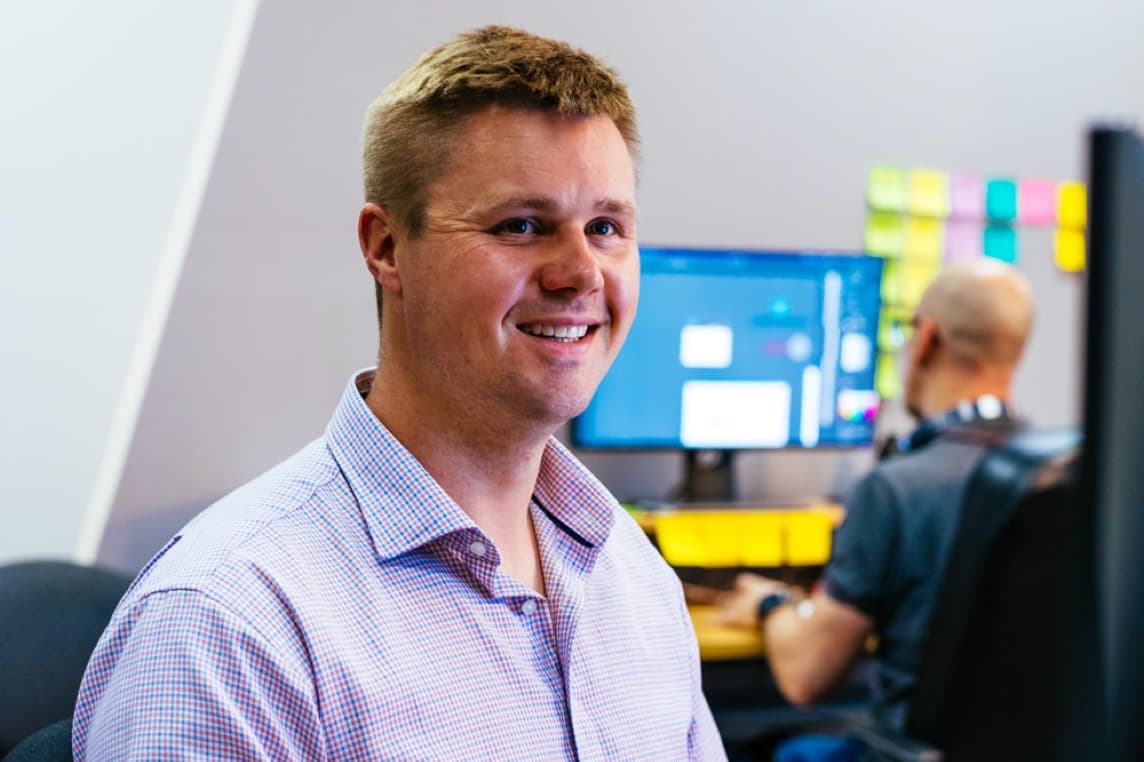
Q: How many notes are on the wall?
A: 15